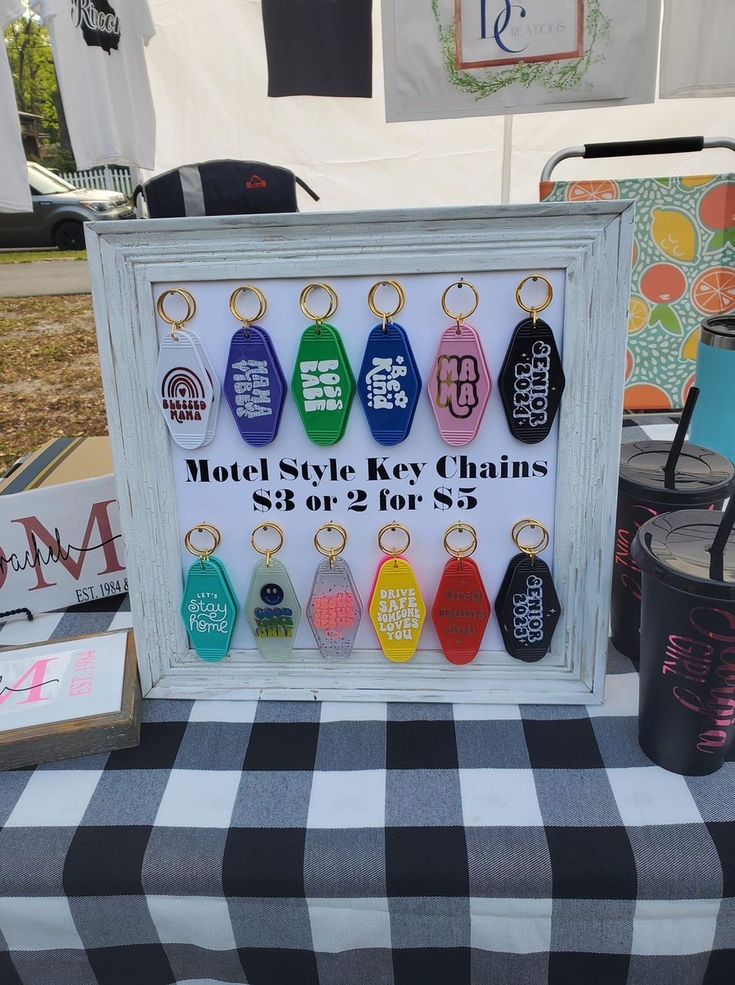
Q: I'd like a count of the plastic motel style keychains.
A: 12